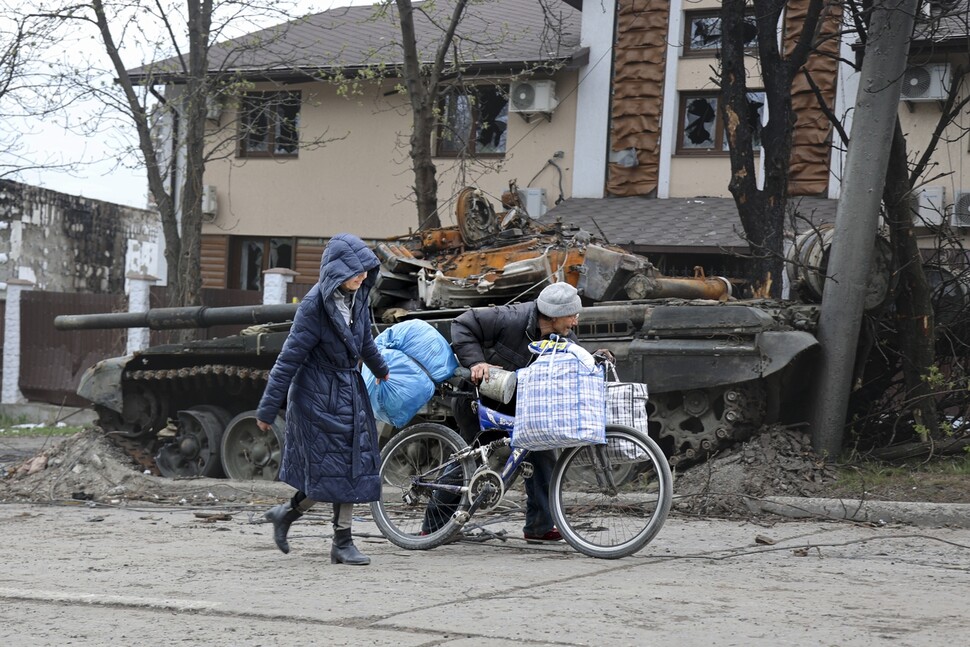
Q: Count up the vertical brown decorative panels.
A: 2